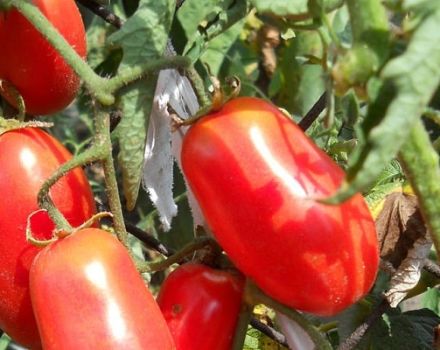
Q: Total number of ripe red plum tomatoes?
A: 5